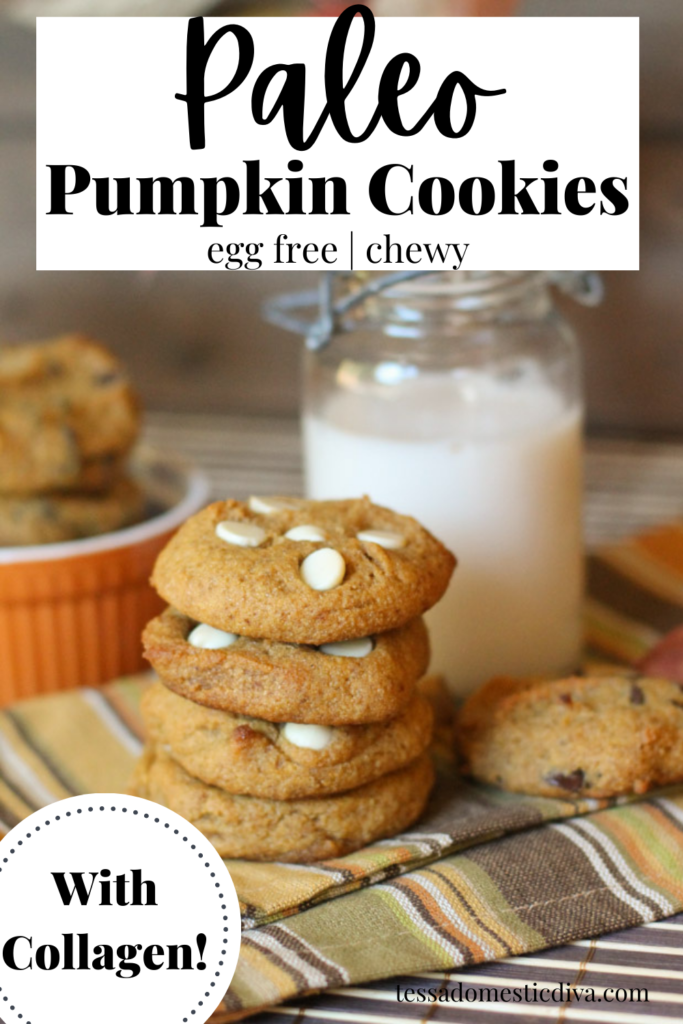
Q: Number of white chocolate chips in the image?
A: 8